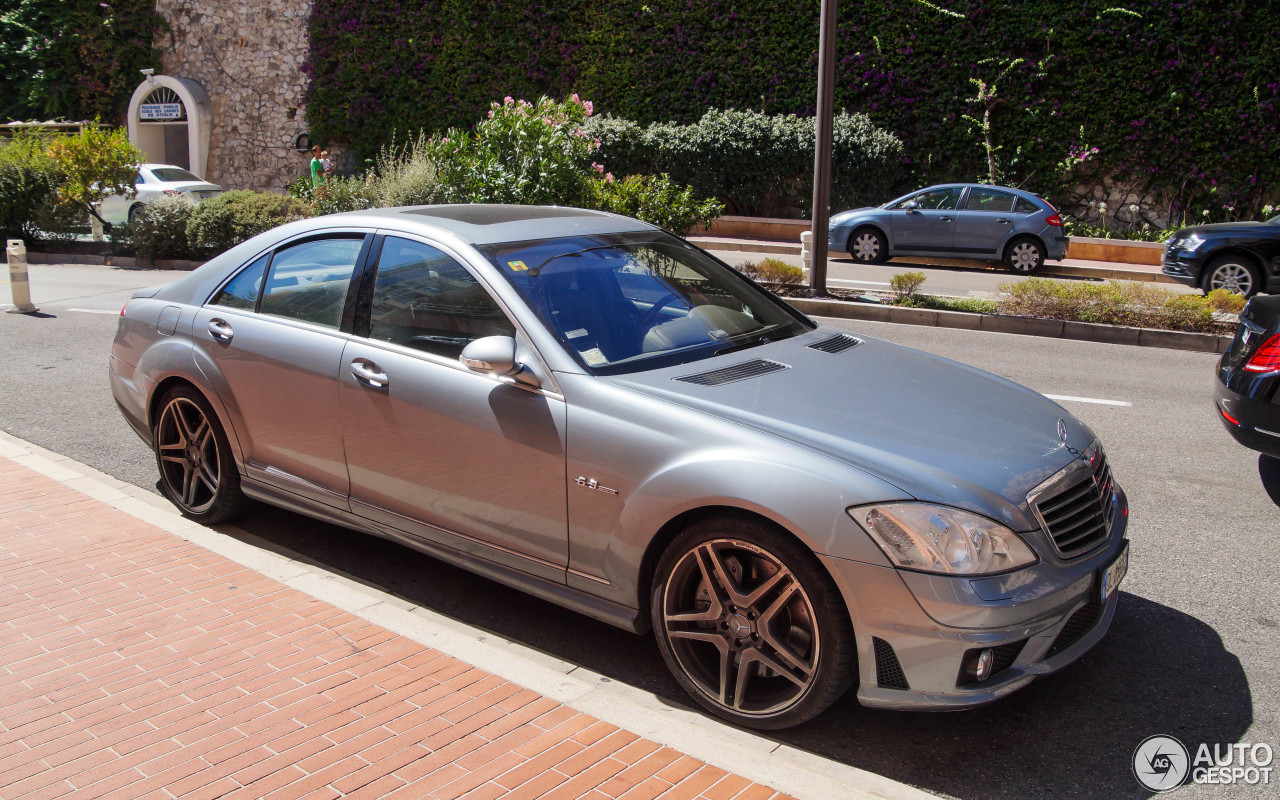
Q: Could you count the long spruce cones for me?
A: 0